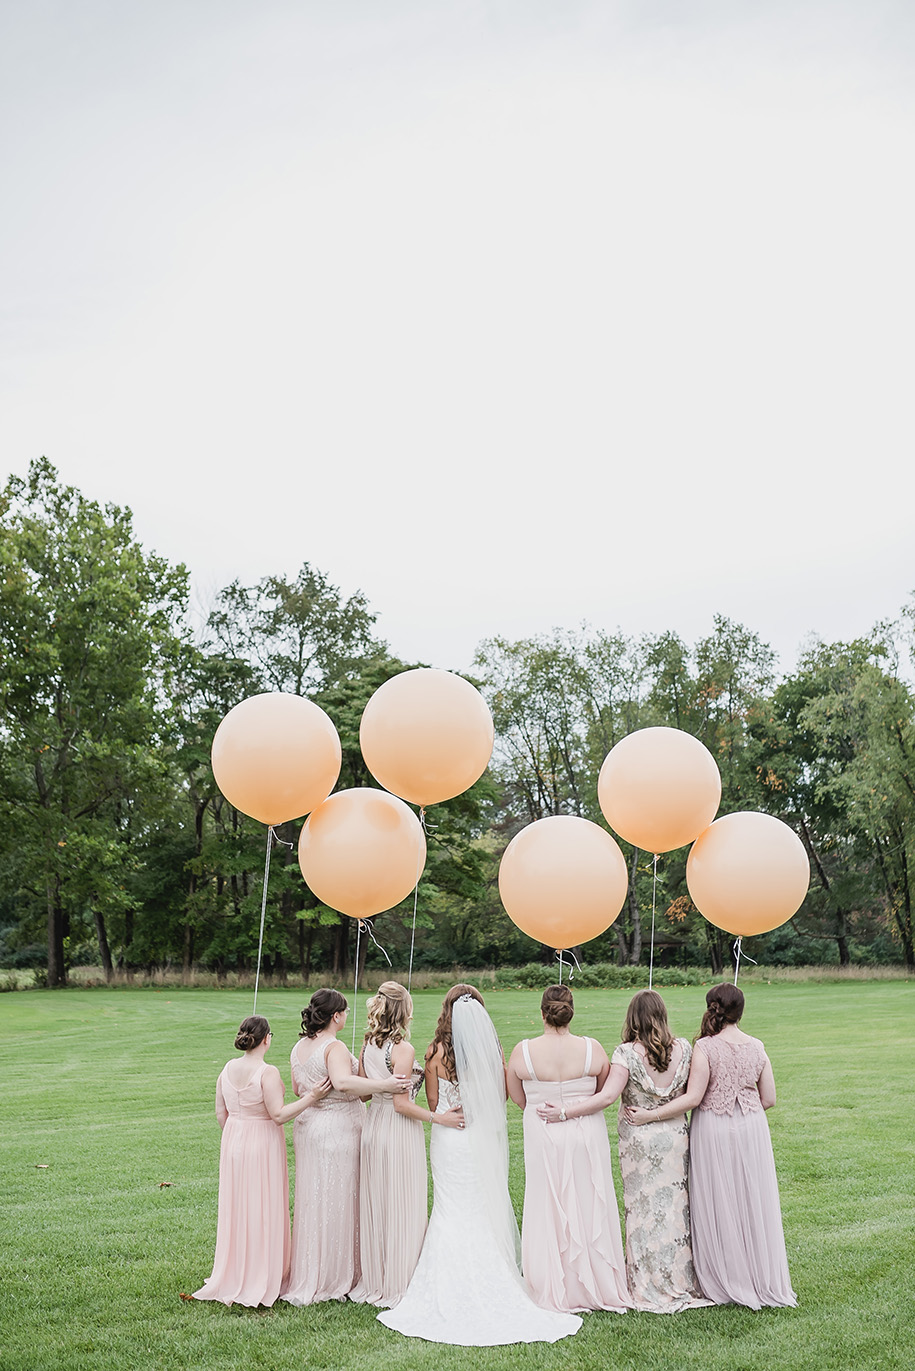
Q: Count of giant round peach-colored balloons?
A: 6